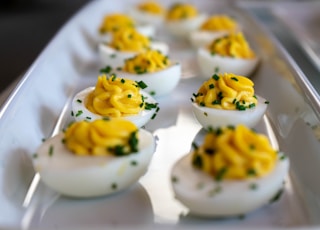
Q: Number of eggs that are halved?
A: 11